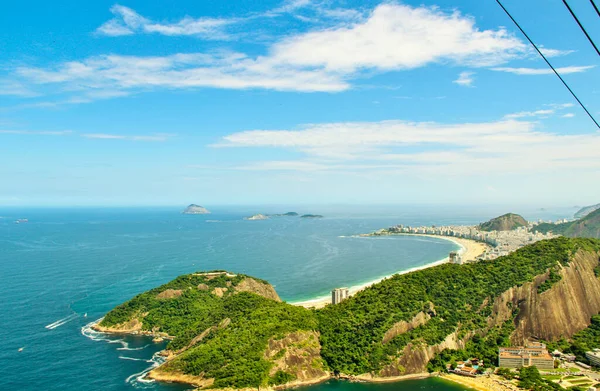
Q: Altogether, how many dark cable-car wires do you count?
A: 3